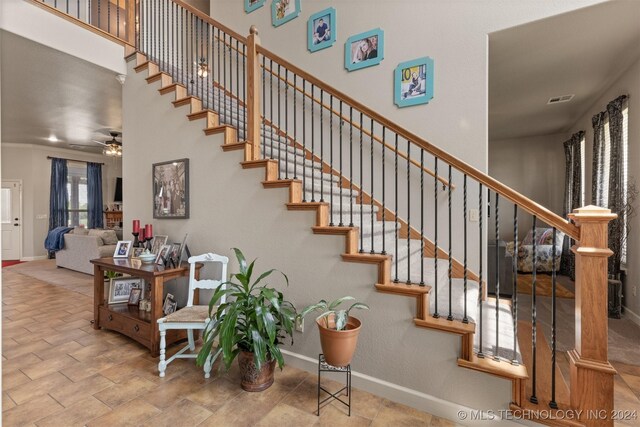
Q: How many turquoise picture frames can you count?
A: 5